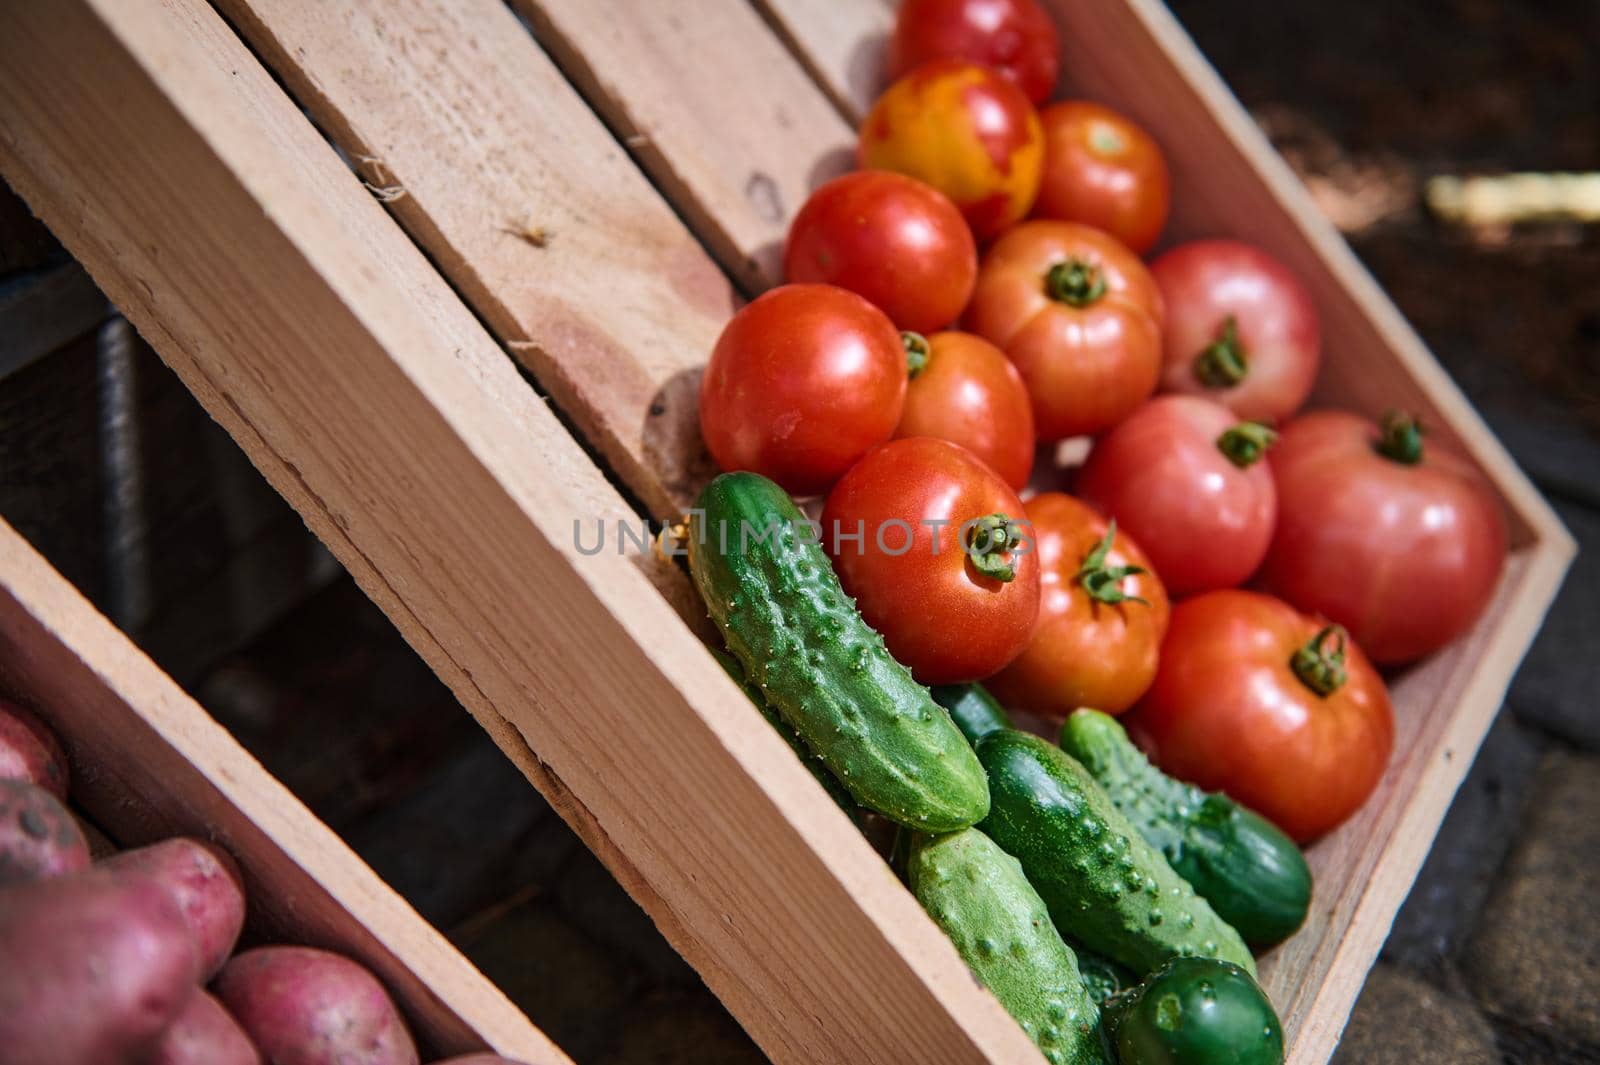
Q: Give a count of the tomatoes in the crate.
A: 13